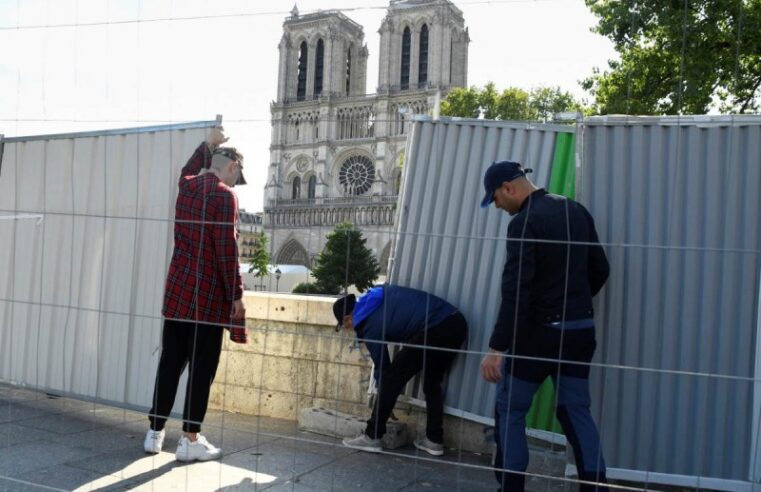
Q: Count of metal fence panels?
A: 3